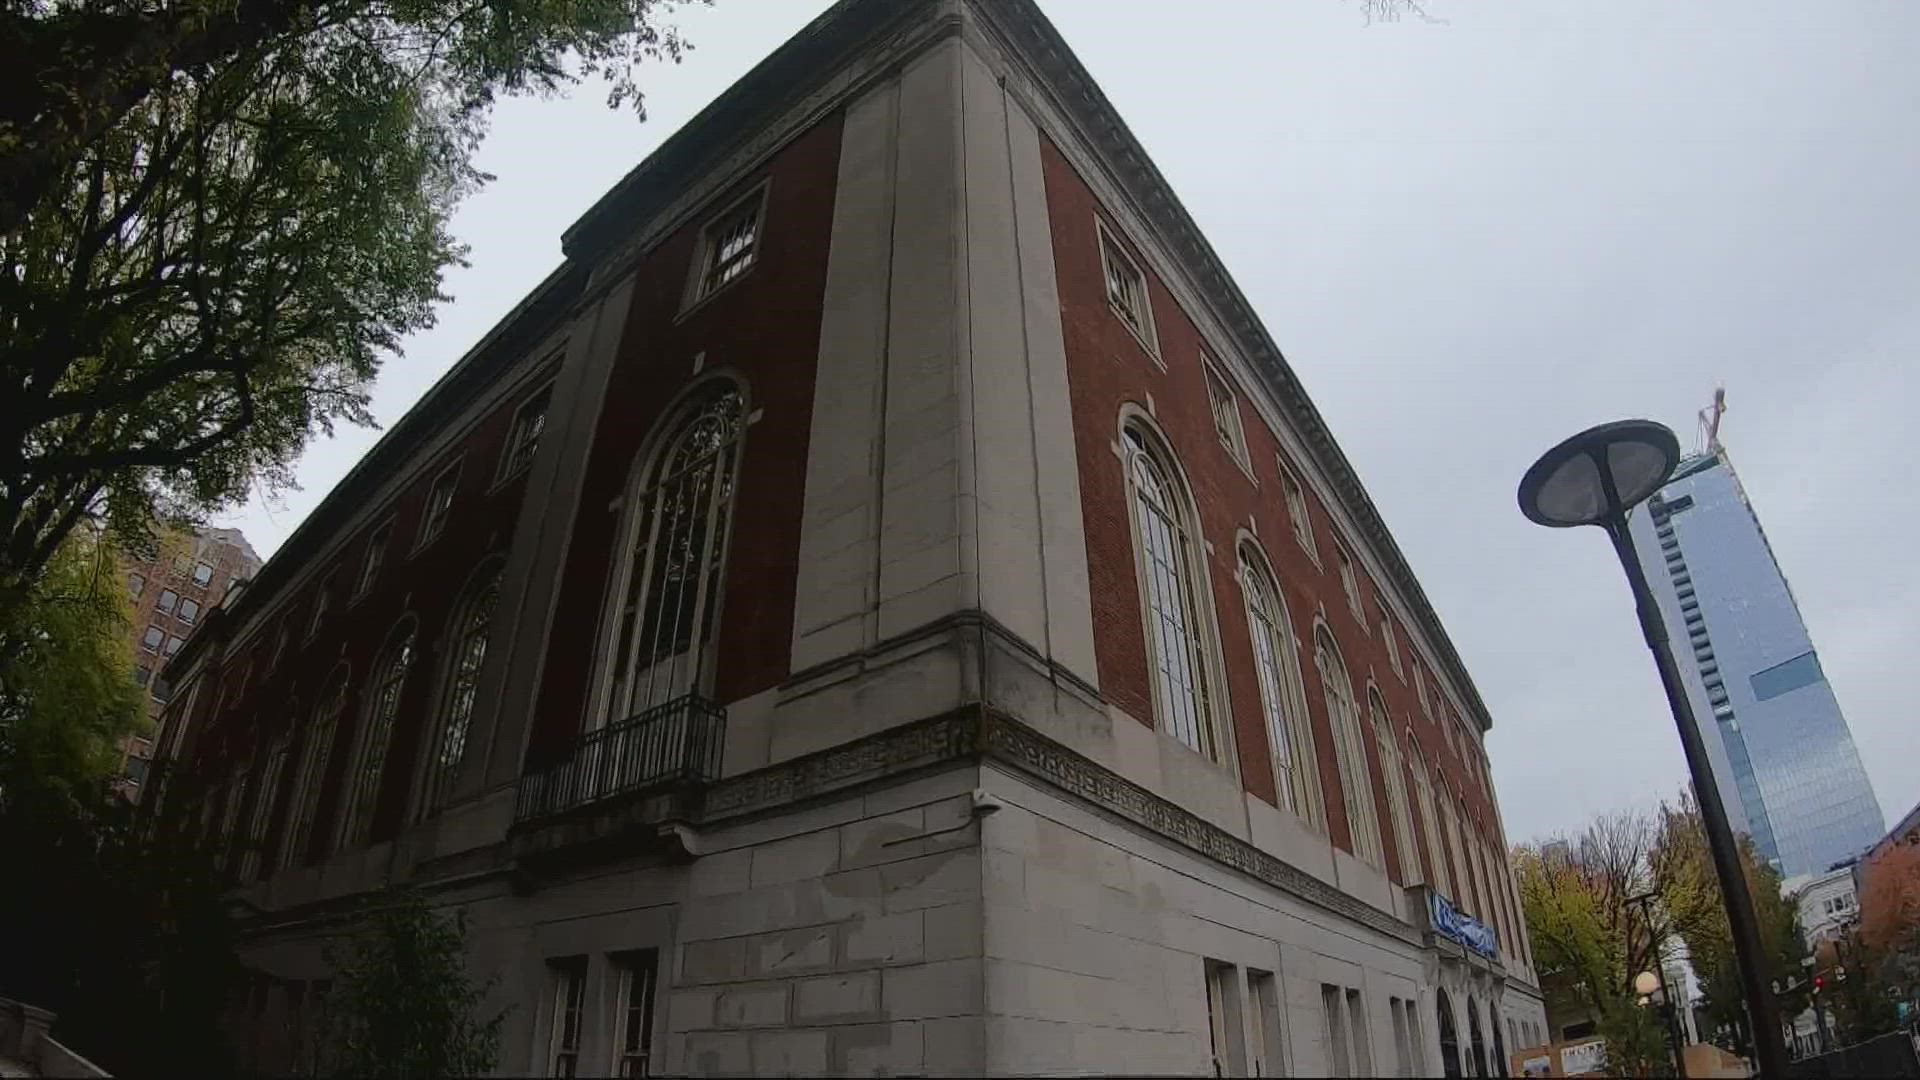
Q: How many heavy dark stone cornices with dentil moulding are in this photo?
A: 1